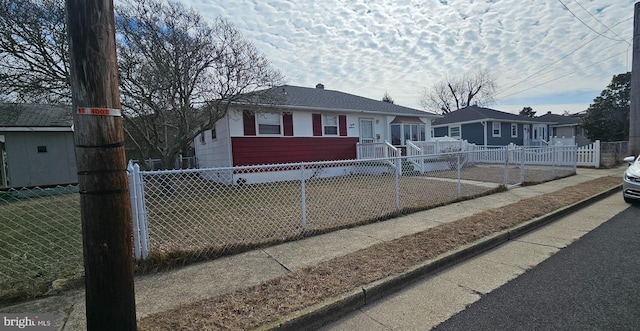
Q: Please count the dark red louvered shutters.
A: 4